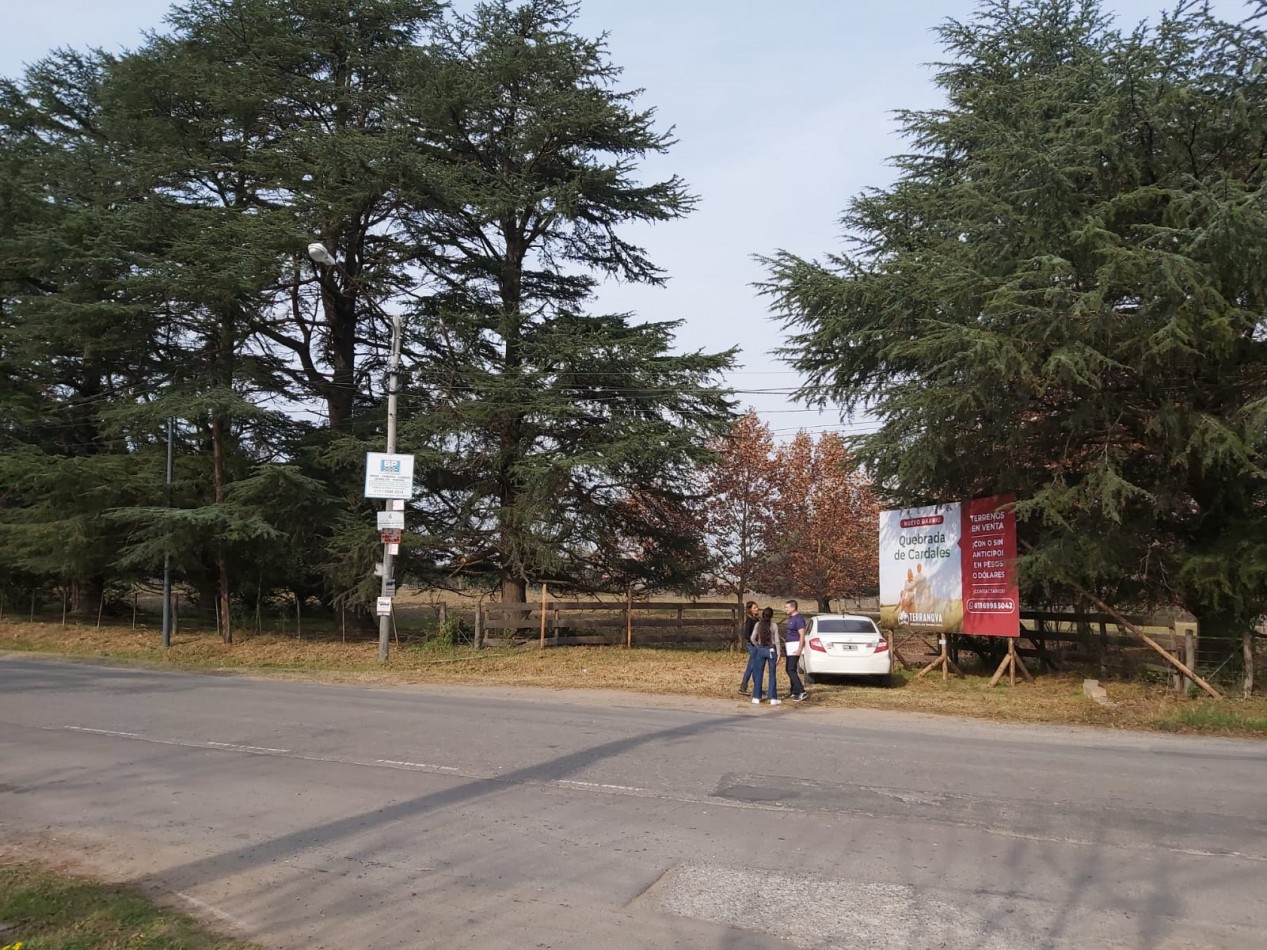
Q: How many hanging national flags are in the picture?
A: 0